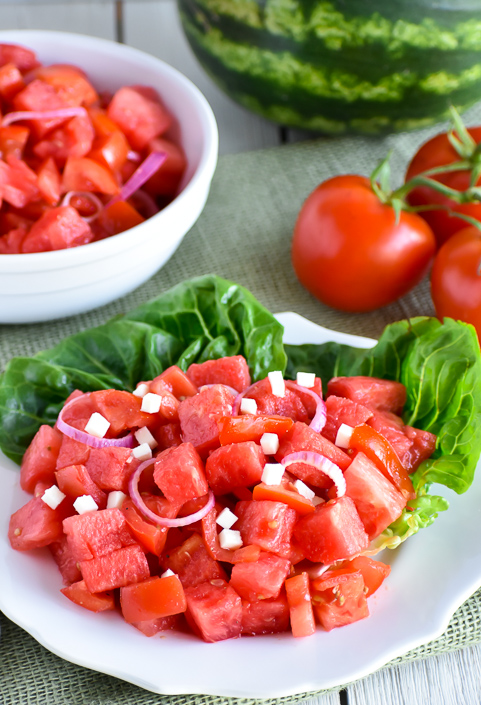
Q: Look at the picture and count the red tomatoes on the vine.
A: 3